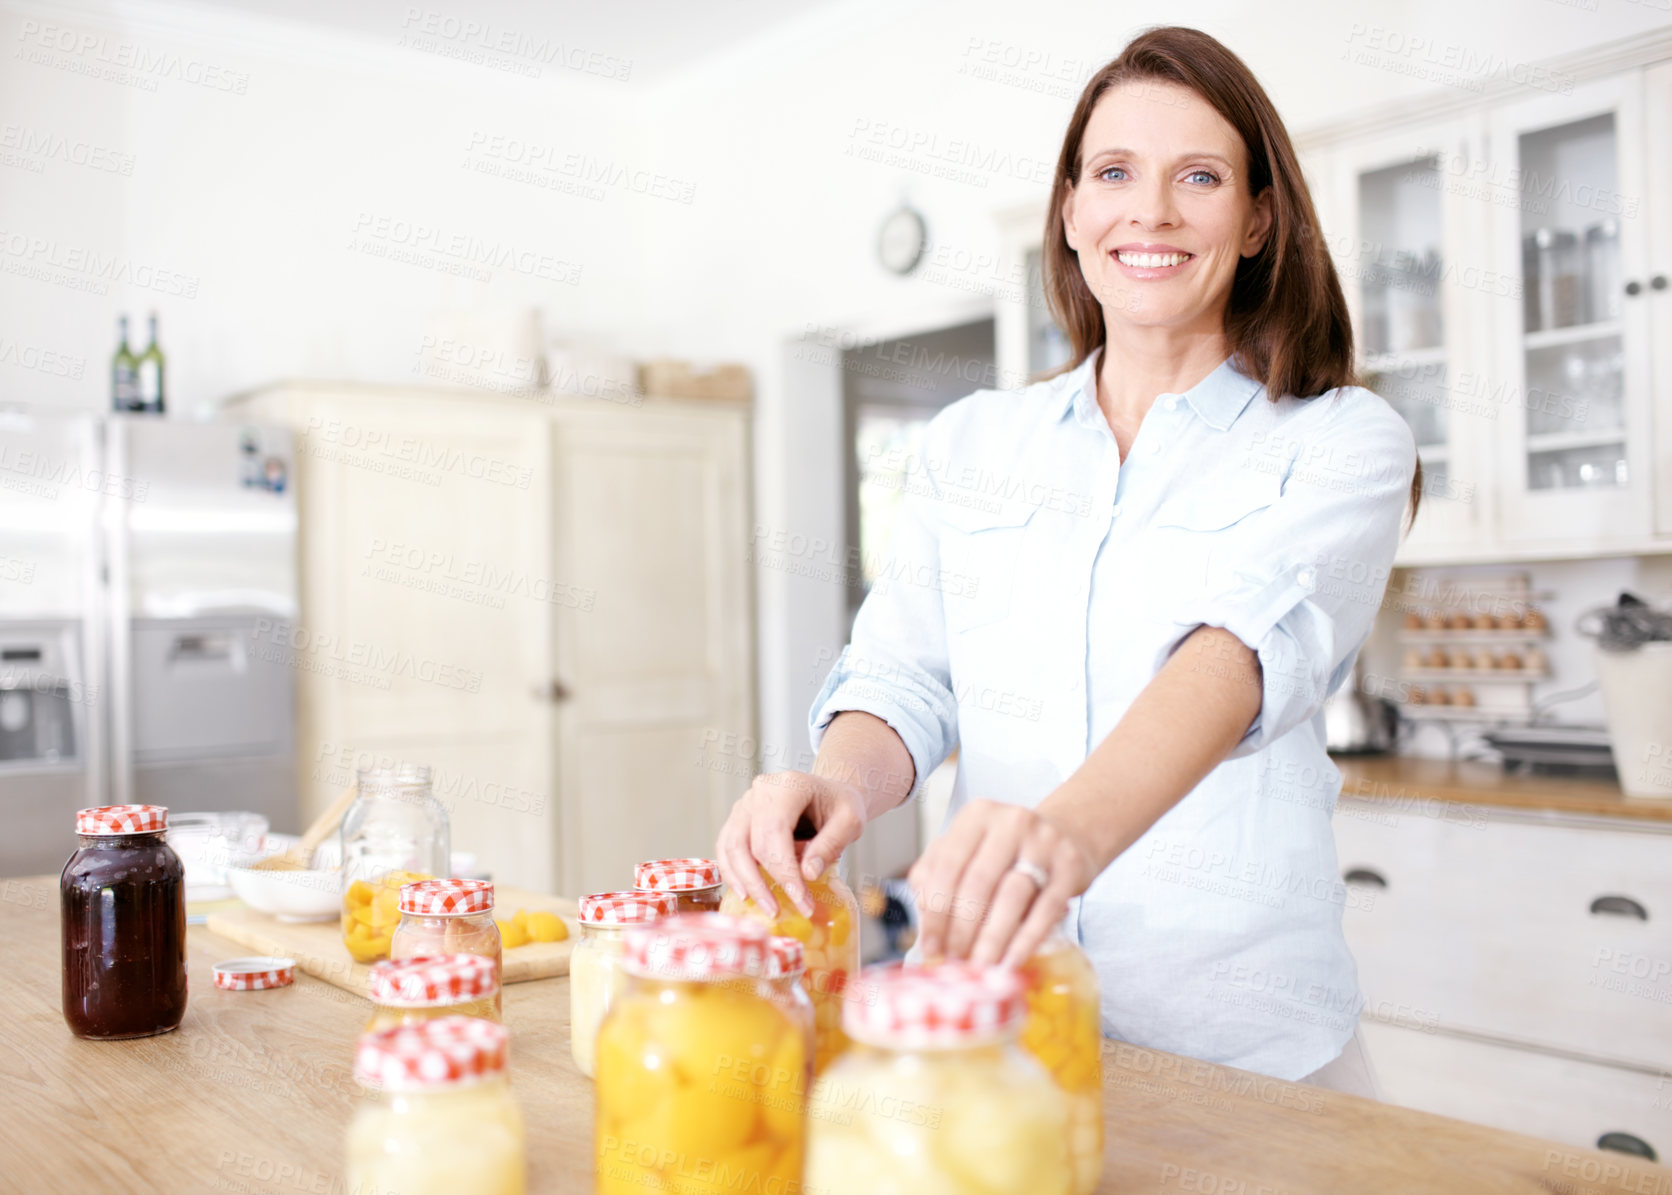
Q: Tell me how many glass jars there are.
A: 12